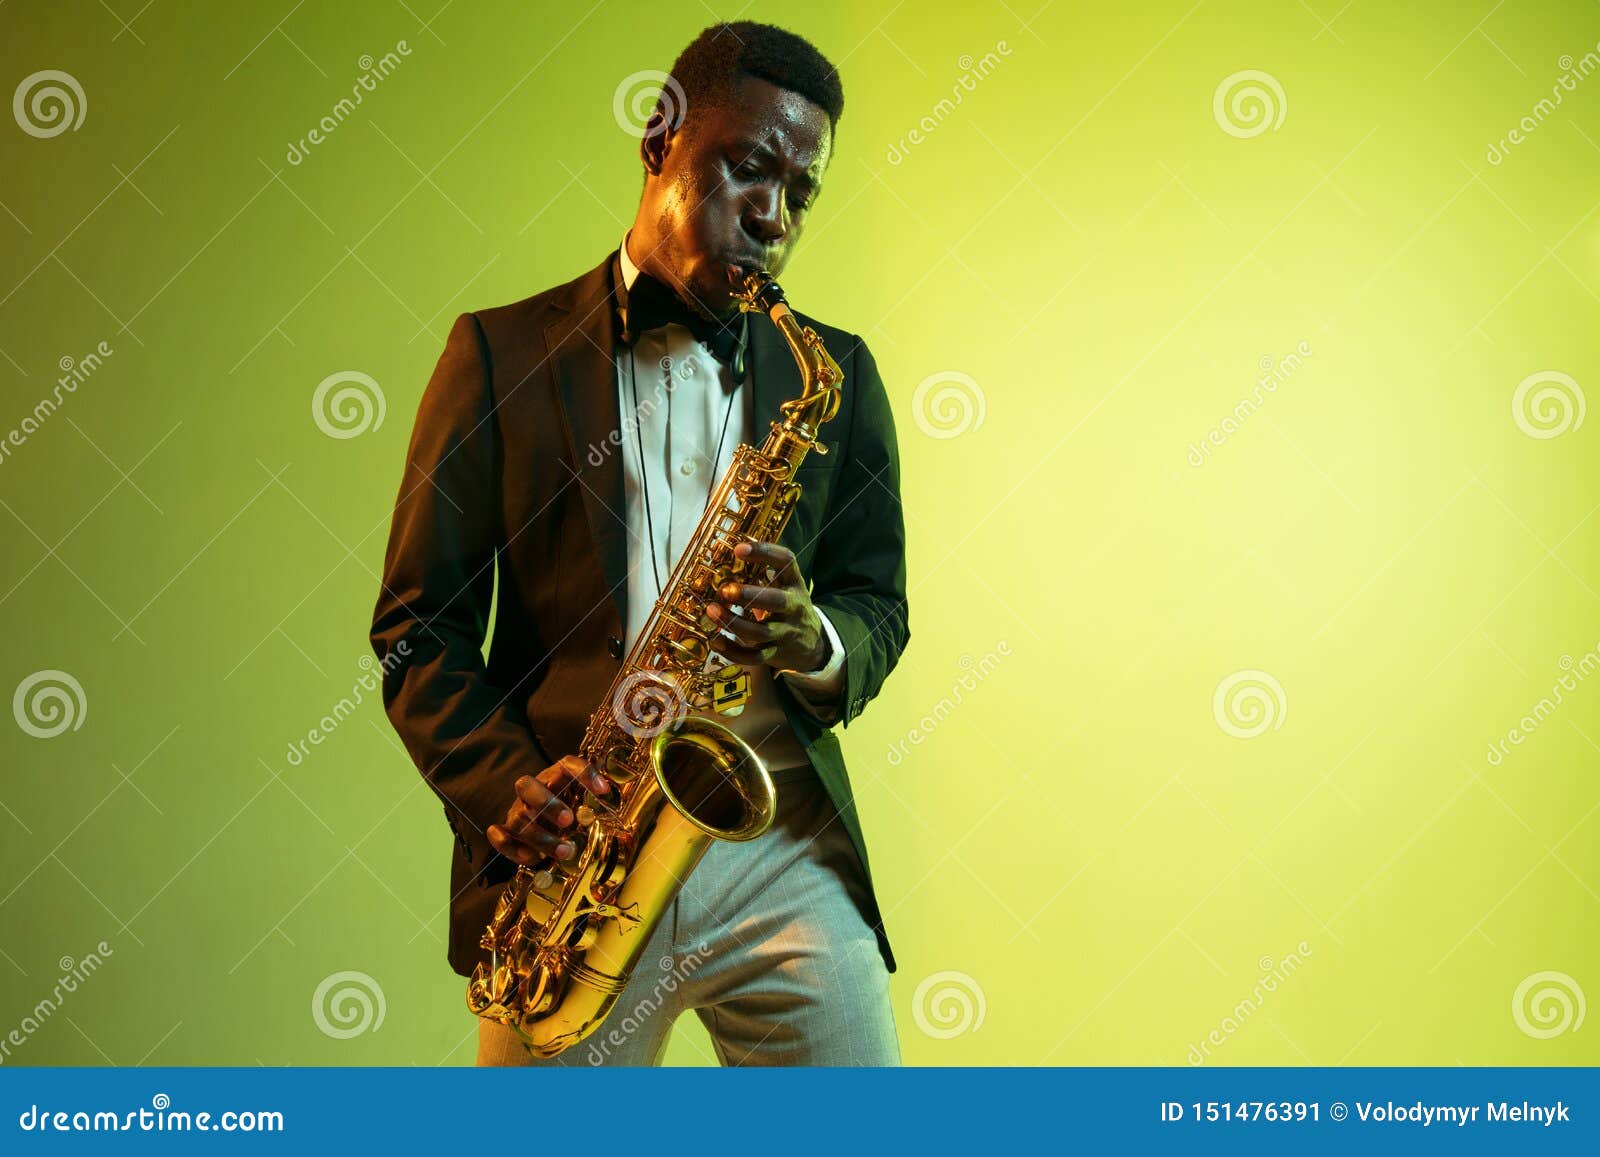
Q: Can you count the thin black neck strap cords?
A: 2